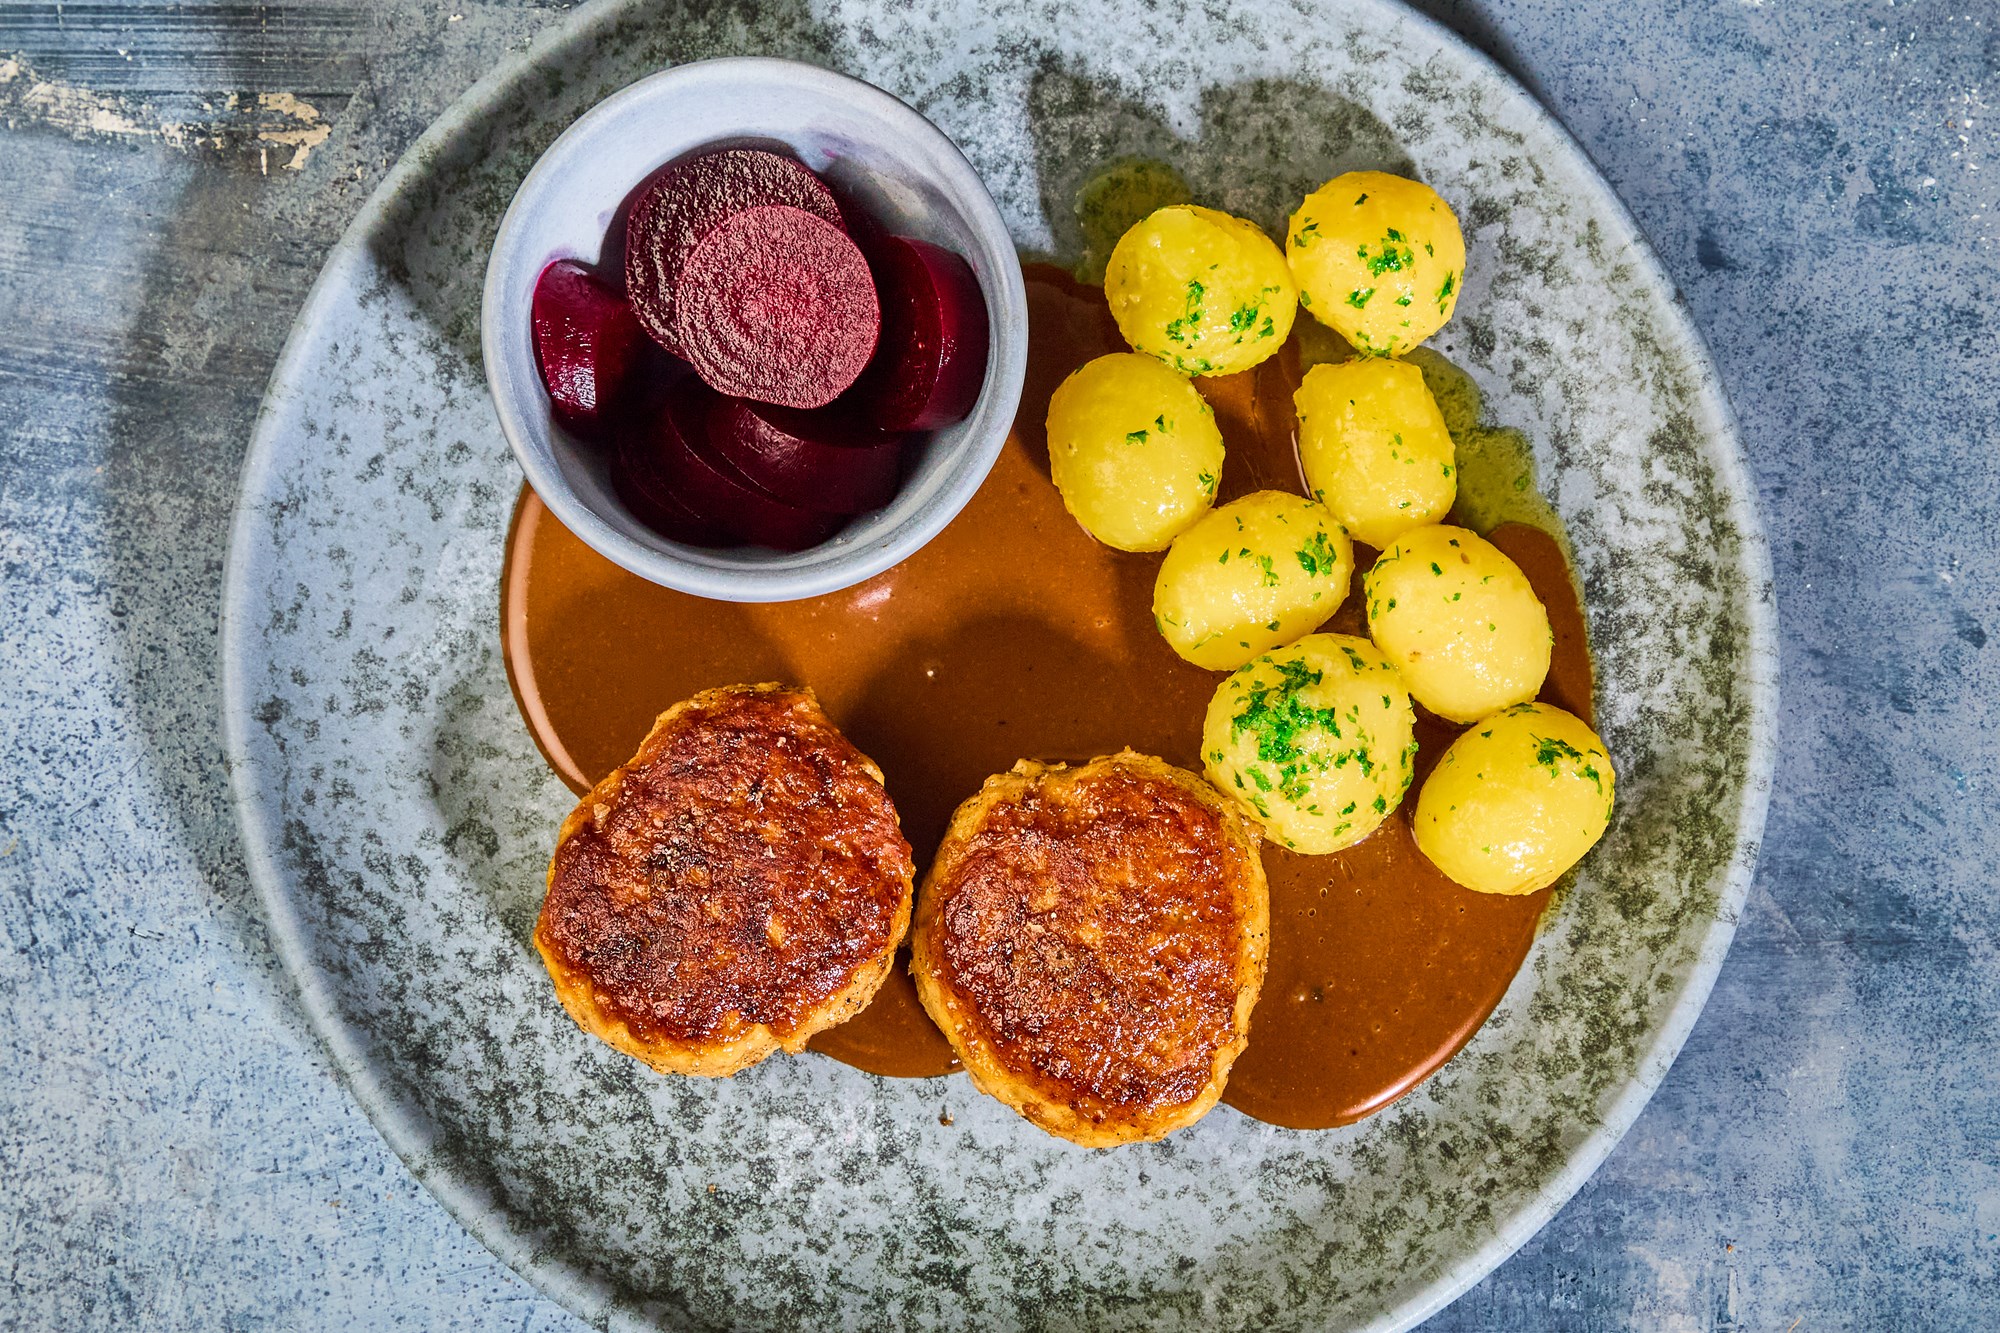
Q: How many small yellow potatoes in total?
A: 8